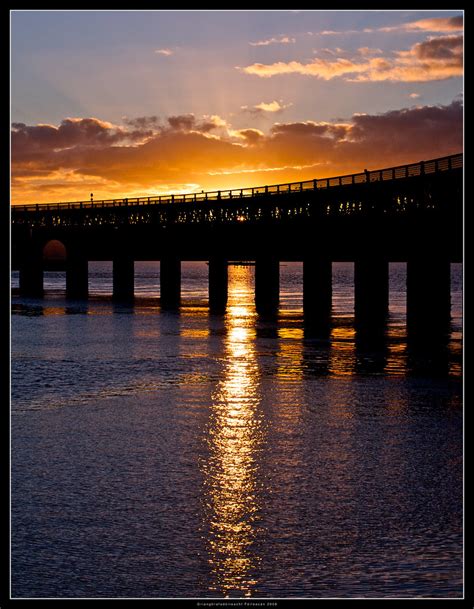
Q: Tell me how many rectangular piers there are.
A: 9